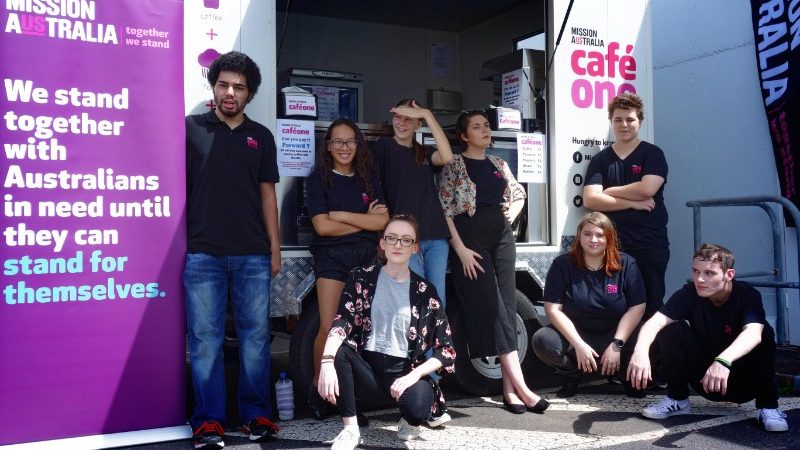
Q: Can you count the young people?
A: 8